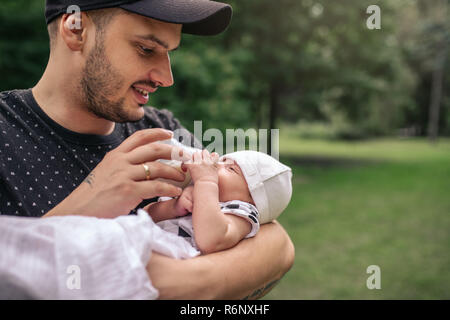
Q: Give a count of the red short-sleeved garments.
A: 0